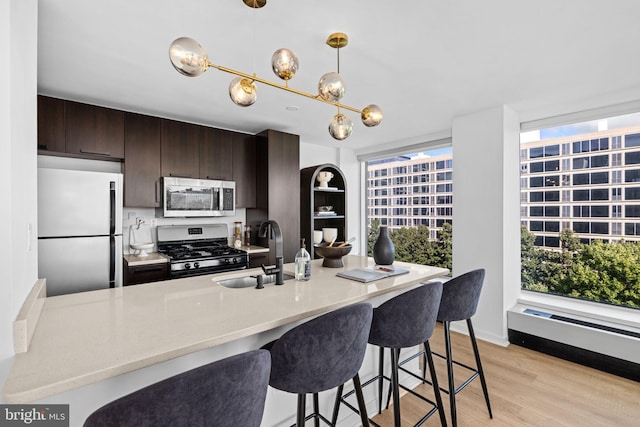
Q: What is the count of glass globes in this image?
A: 6